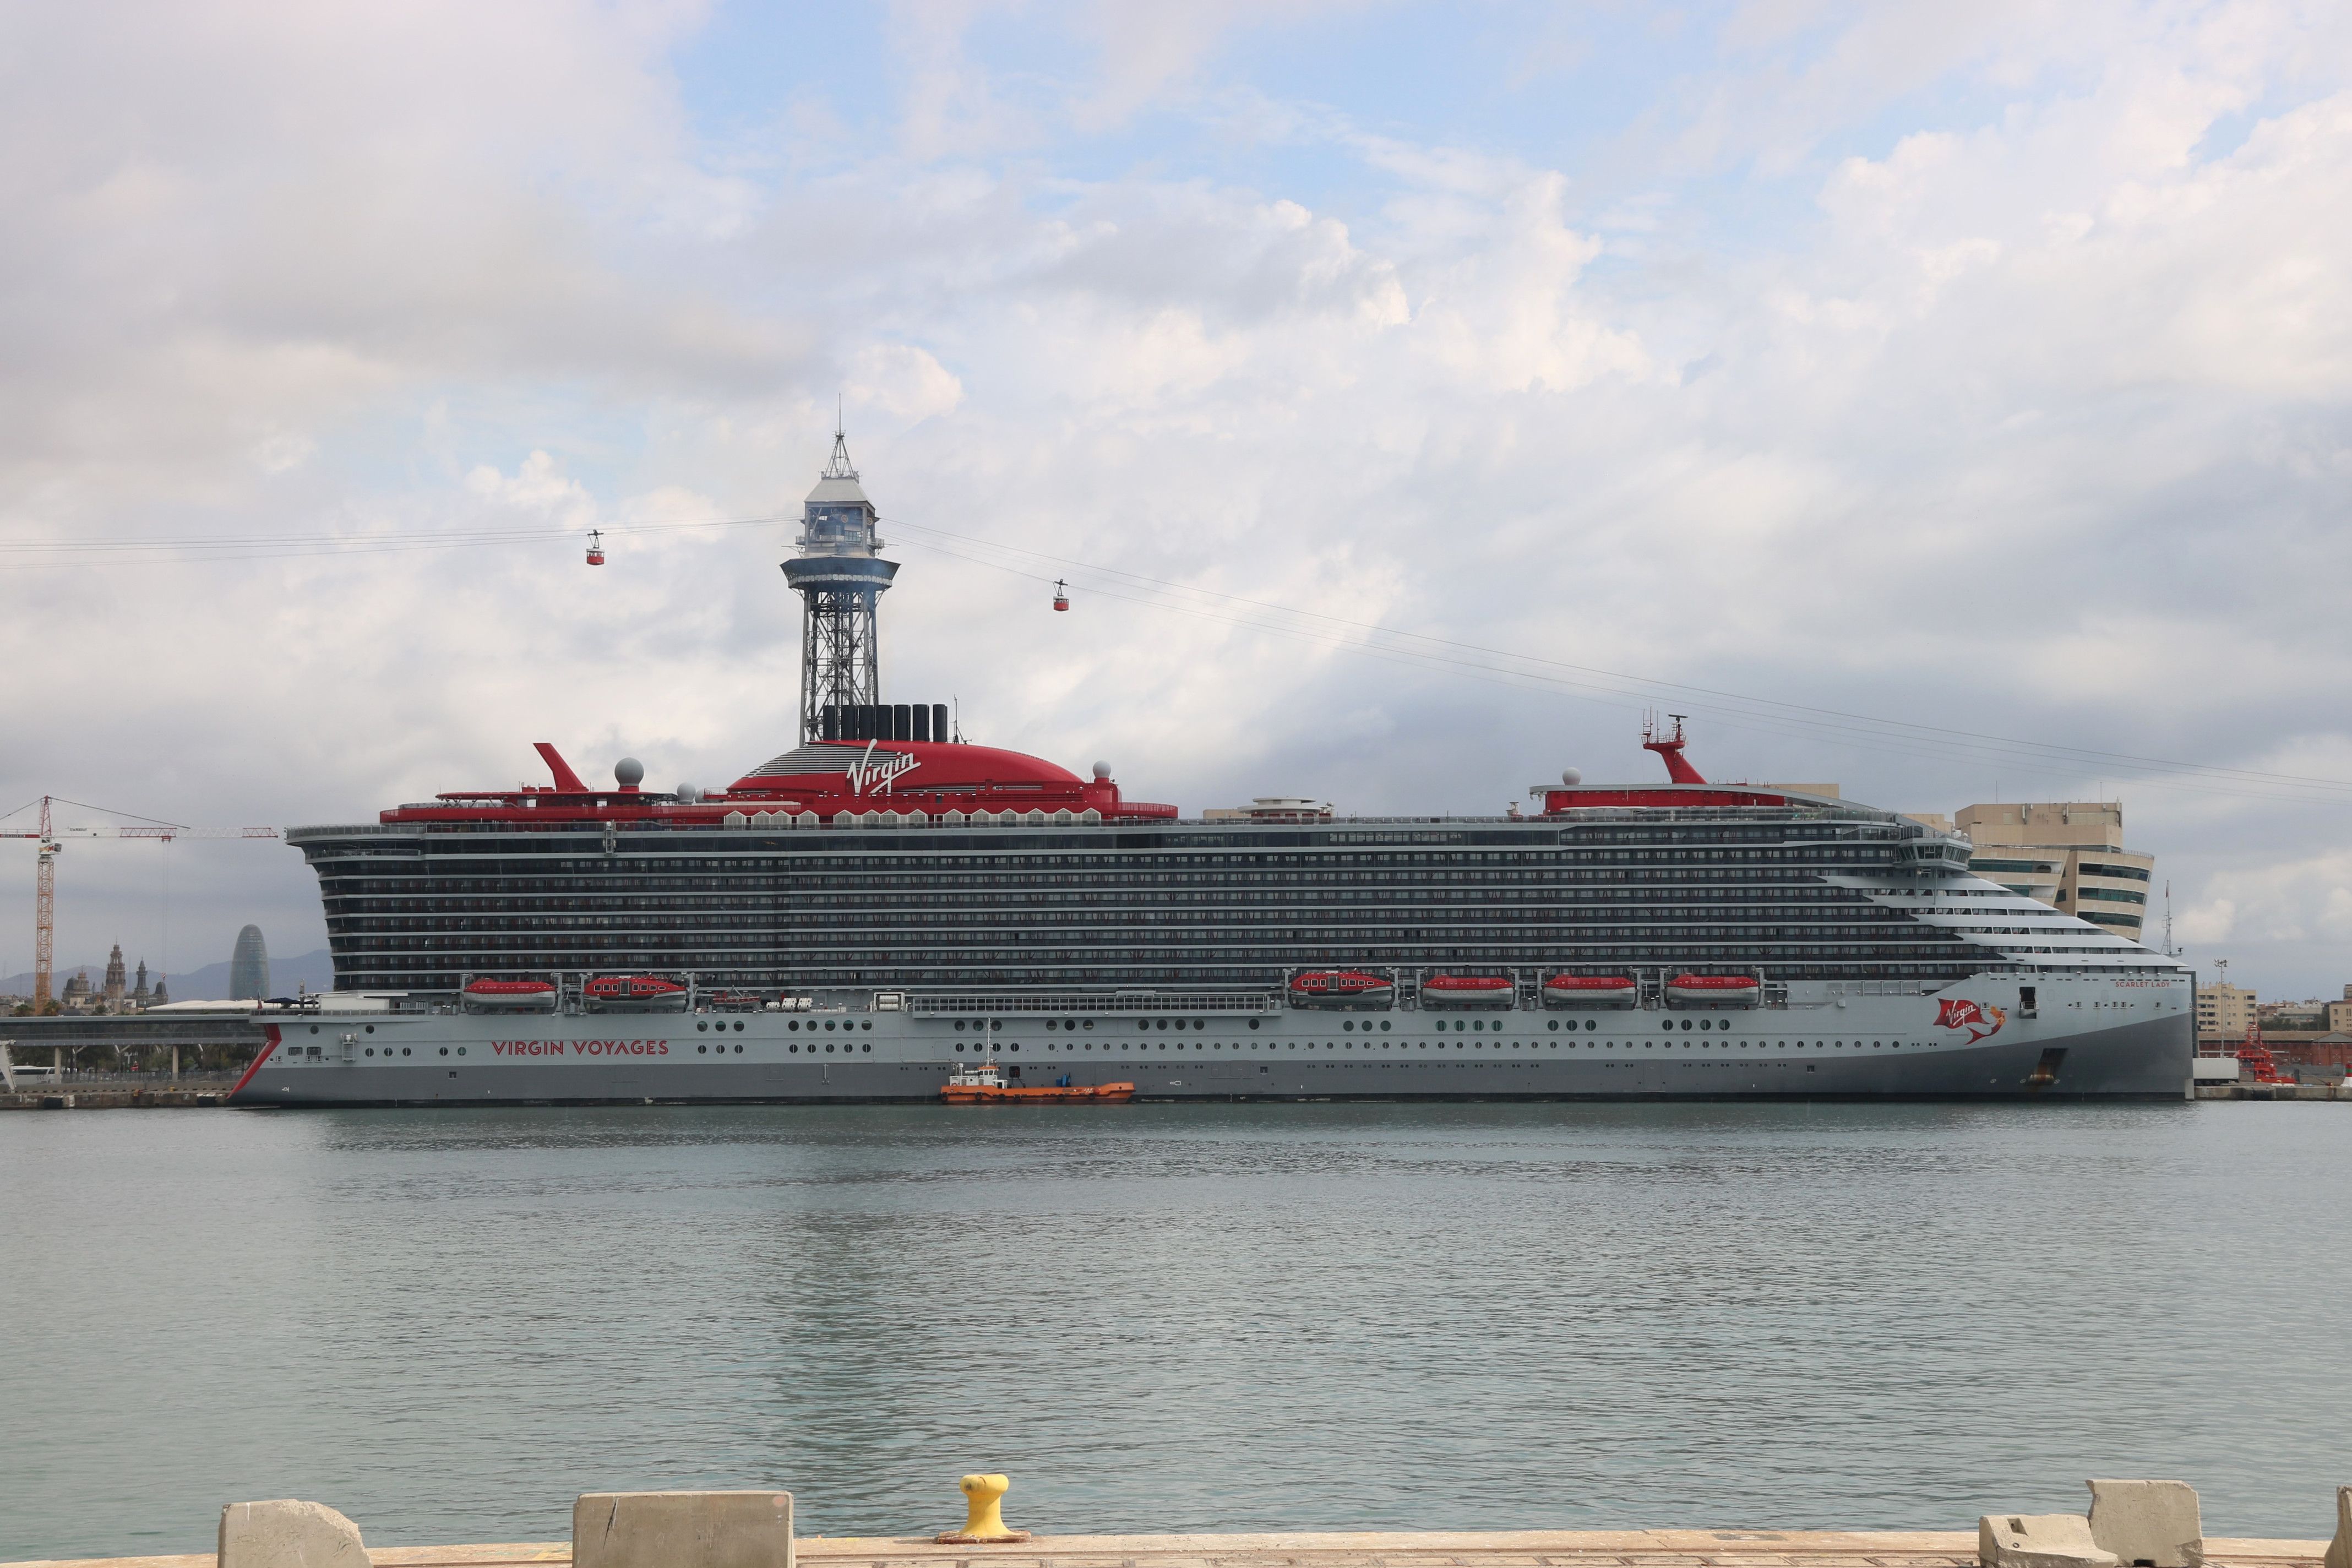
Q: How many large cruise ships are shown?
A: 1